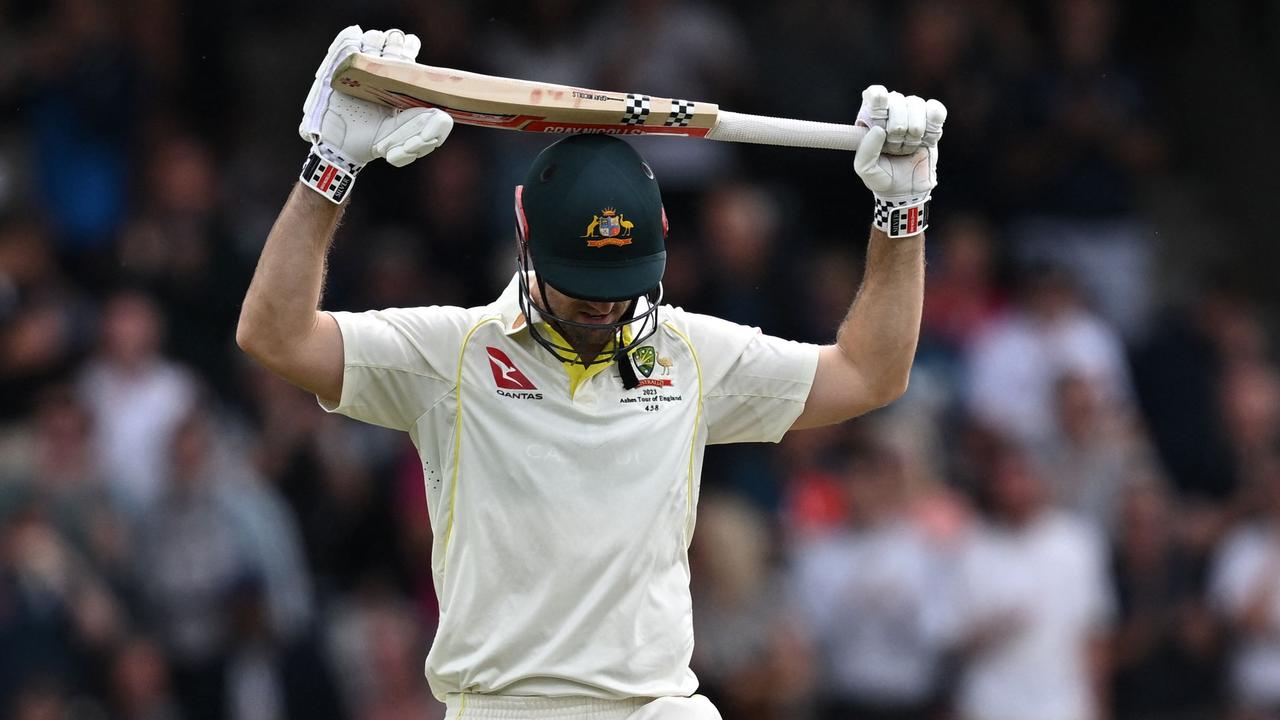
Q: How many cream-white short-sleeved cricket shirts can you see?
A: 1